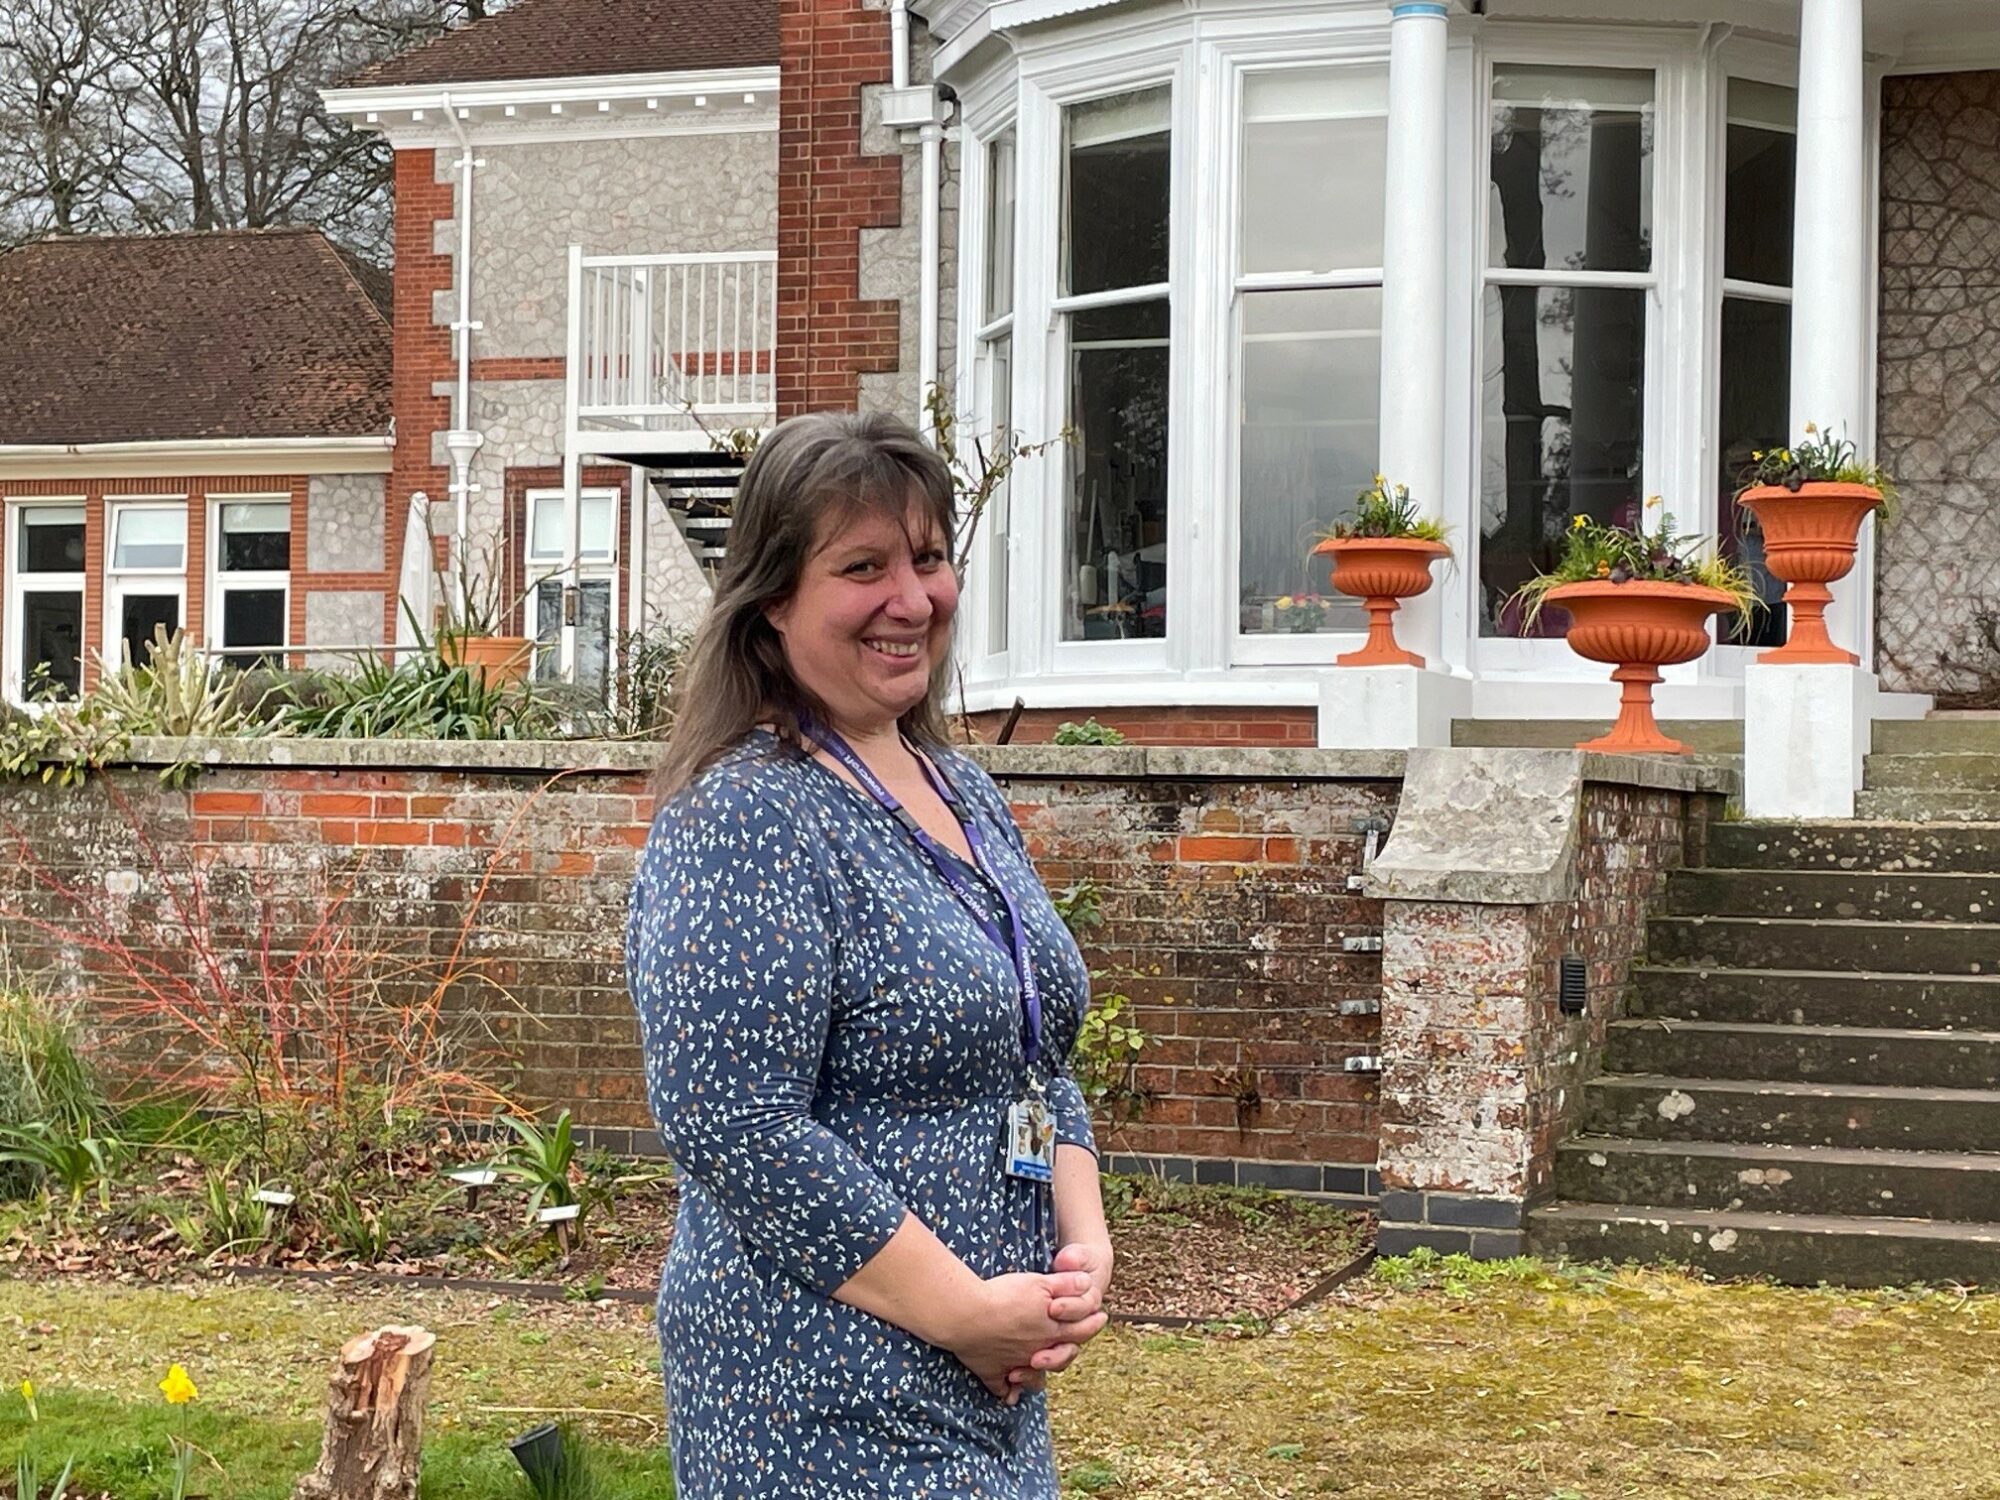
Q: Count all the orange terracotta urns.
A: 3